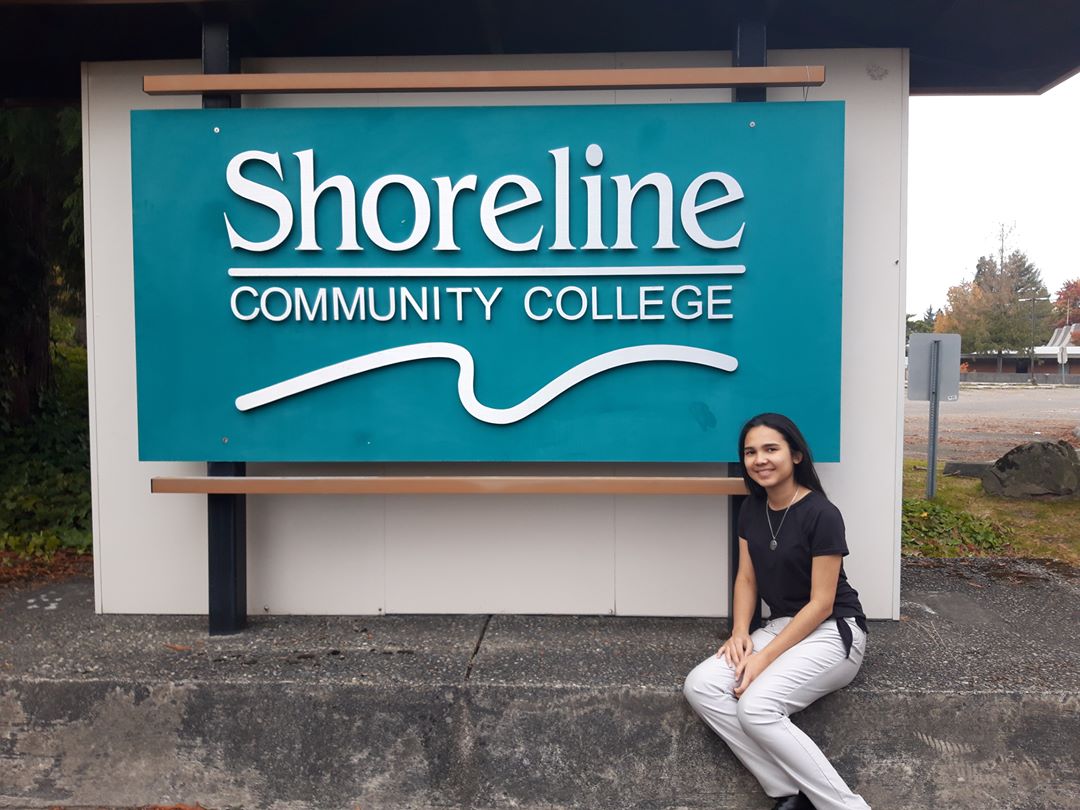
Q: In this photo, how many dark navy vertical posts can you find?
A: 2